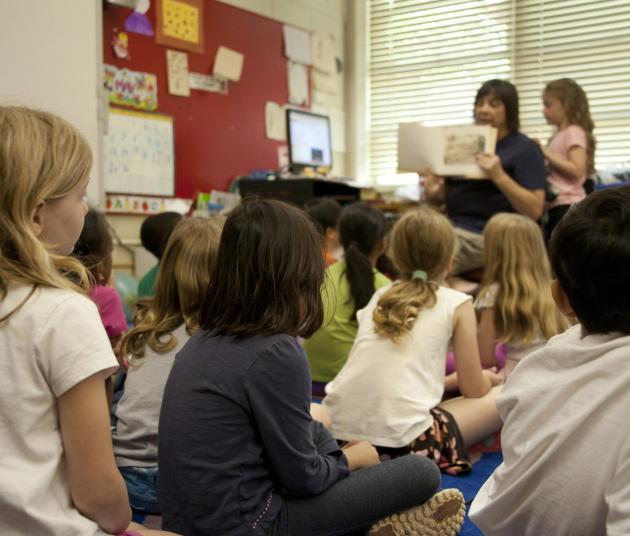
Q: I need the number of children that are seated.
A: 10